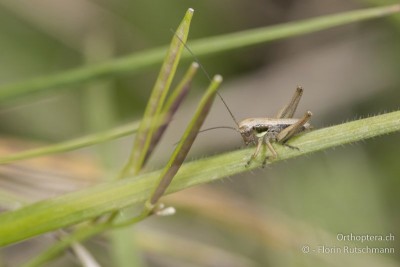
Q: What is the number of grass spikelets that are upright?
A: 3